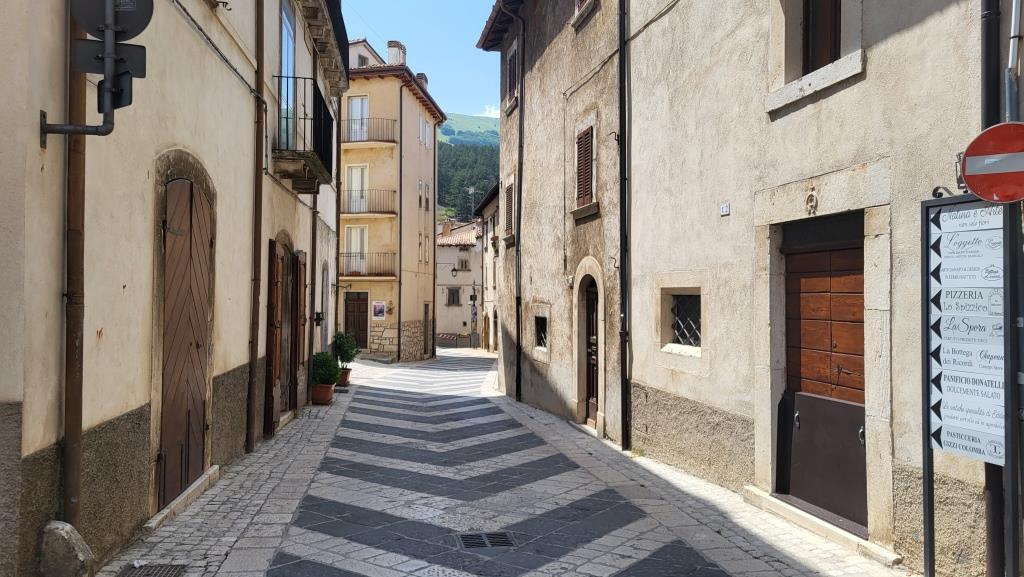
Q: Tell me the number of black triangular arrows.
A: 9